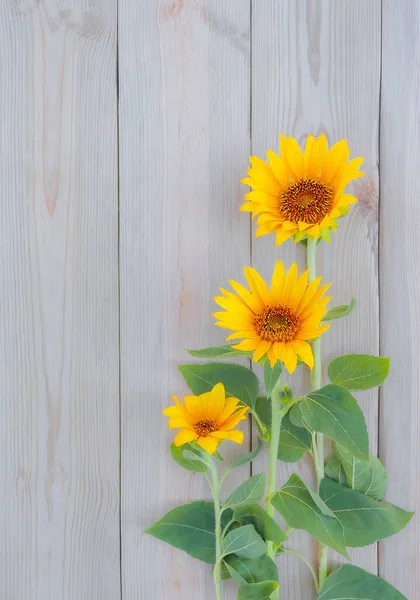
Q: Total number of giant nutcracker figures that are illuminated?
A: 0